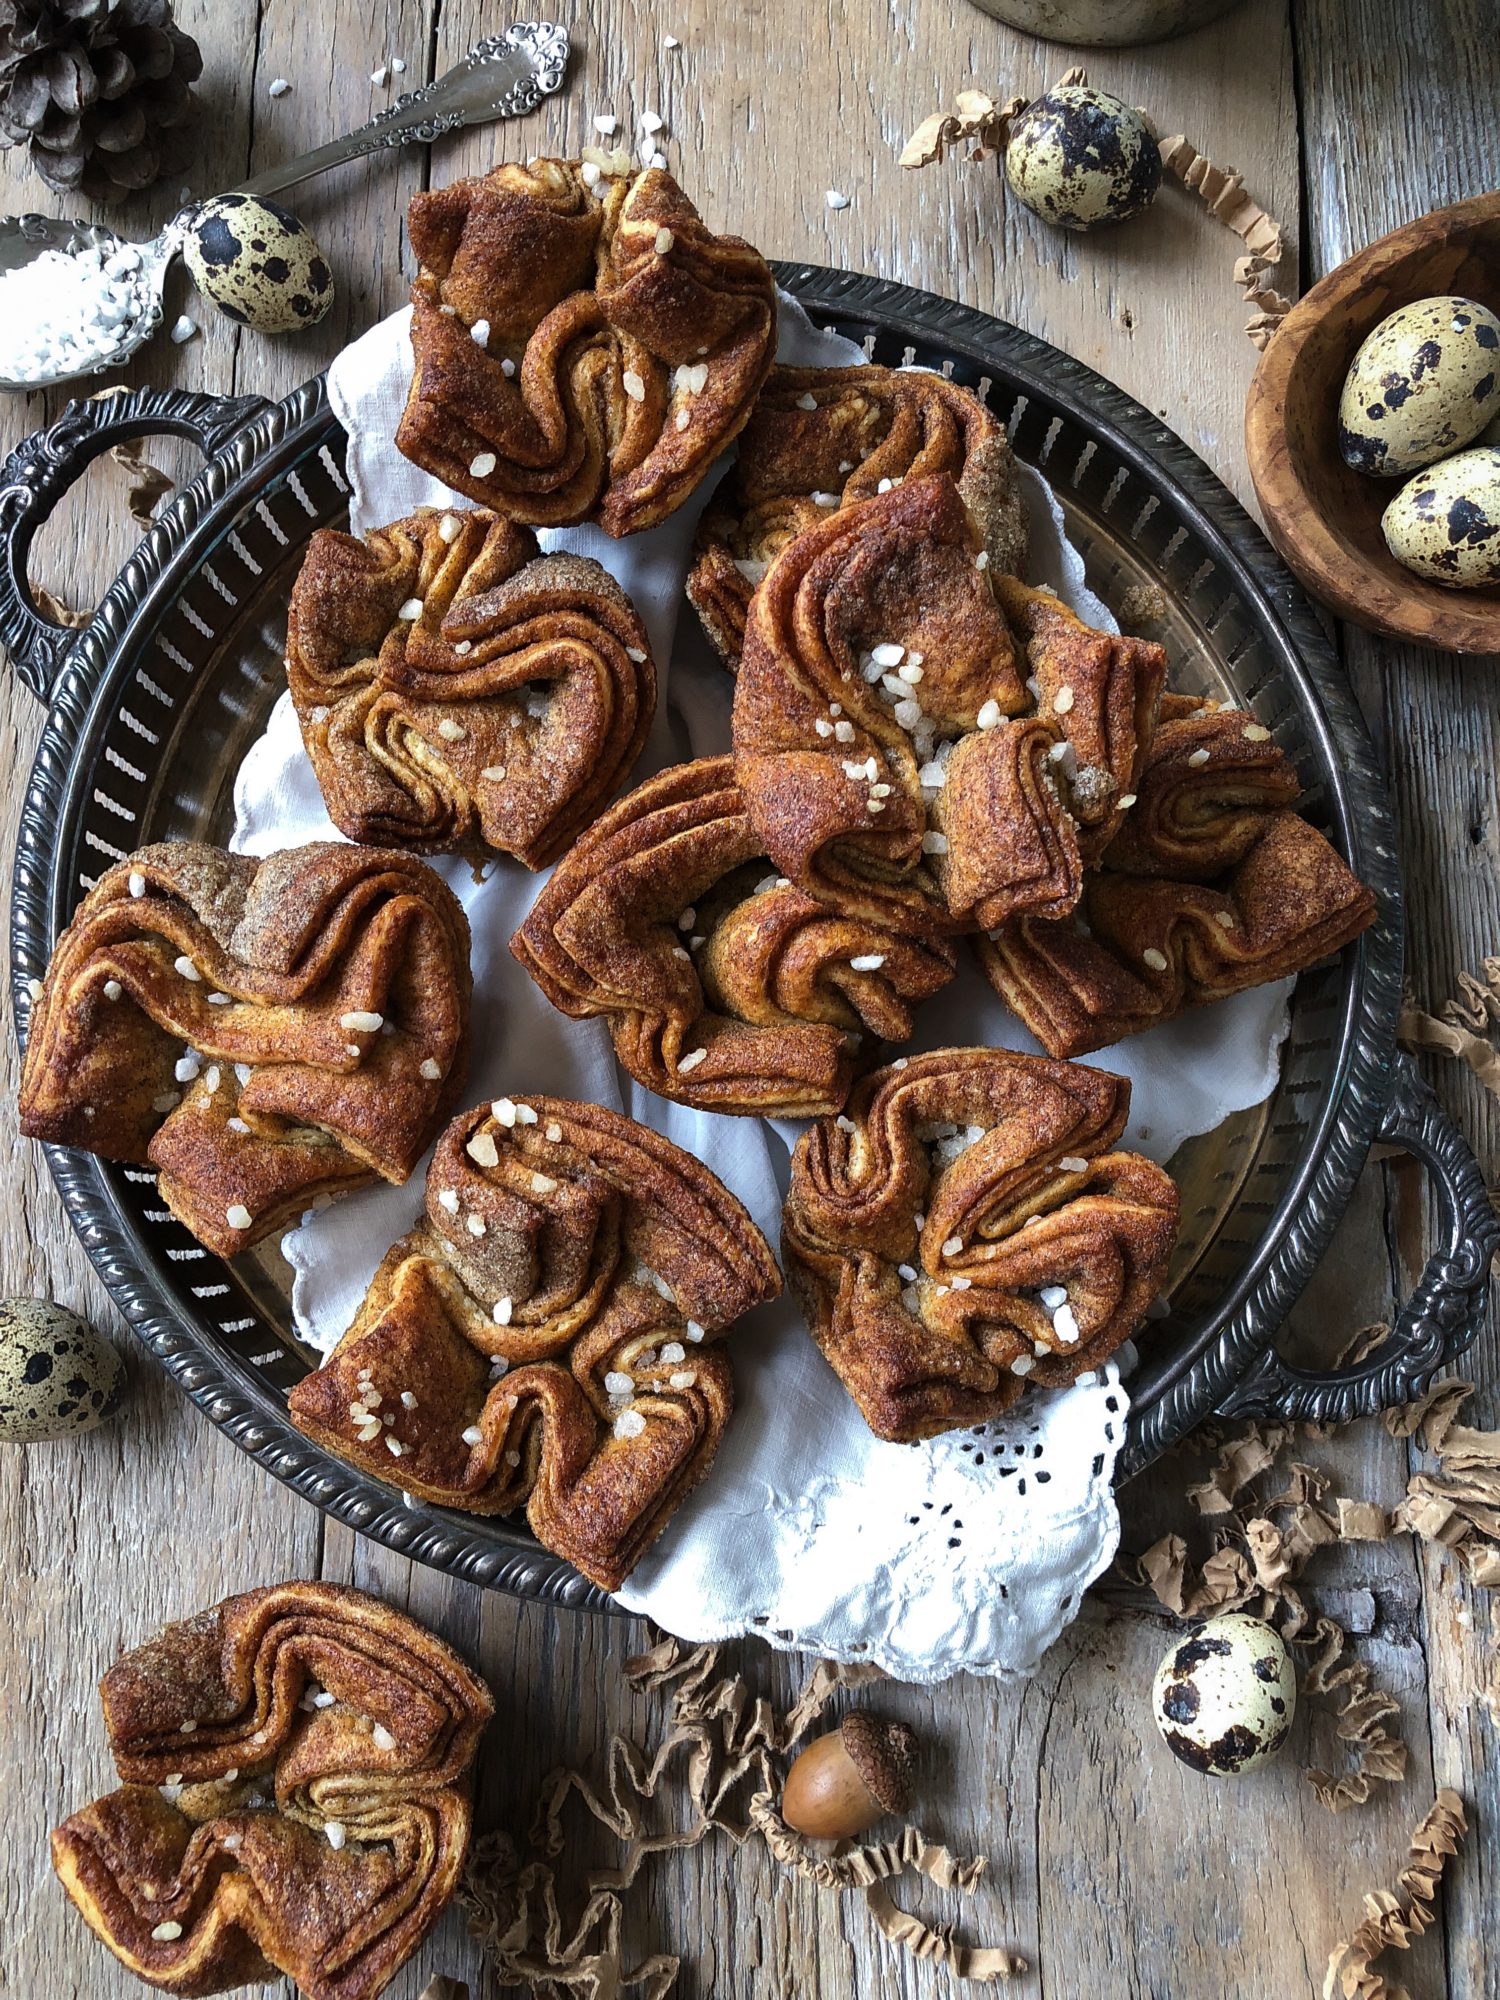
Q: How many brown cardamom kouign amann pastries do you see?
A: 10